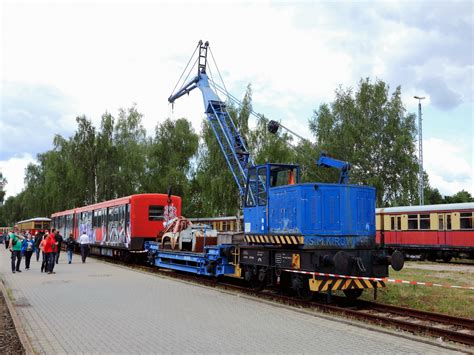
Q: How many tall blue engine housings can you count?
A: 1